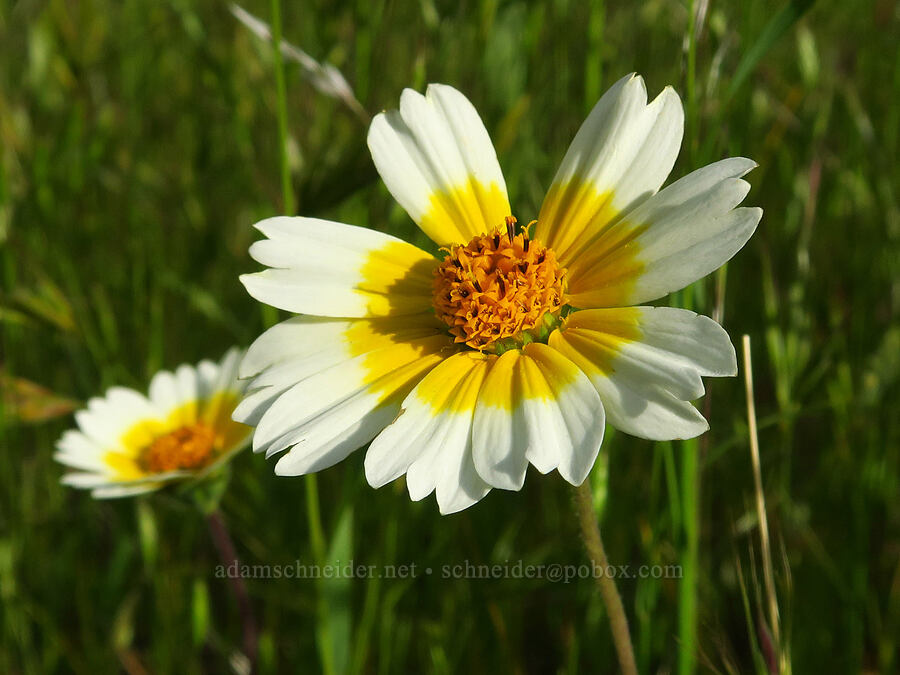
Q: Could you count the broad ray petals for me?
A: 9